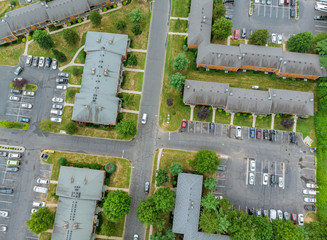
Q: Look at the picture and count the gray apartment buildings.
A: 6